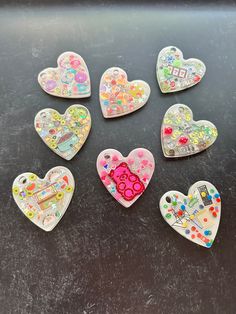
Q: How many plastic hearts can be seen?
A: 8